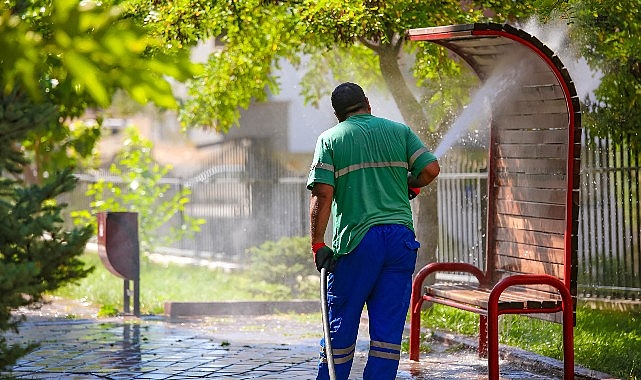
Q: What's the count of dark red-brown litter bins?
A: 1